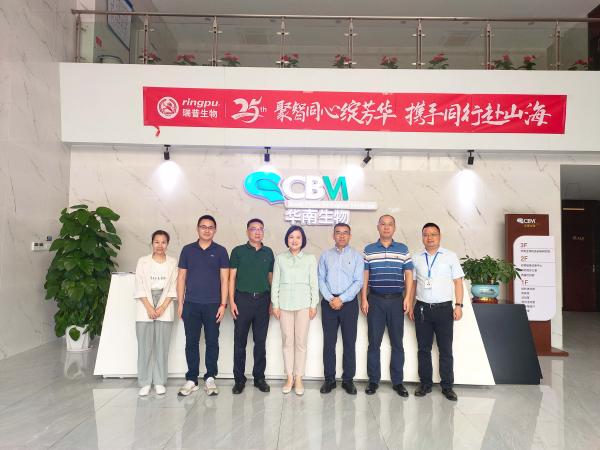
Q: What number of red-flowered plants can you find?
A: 10